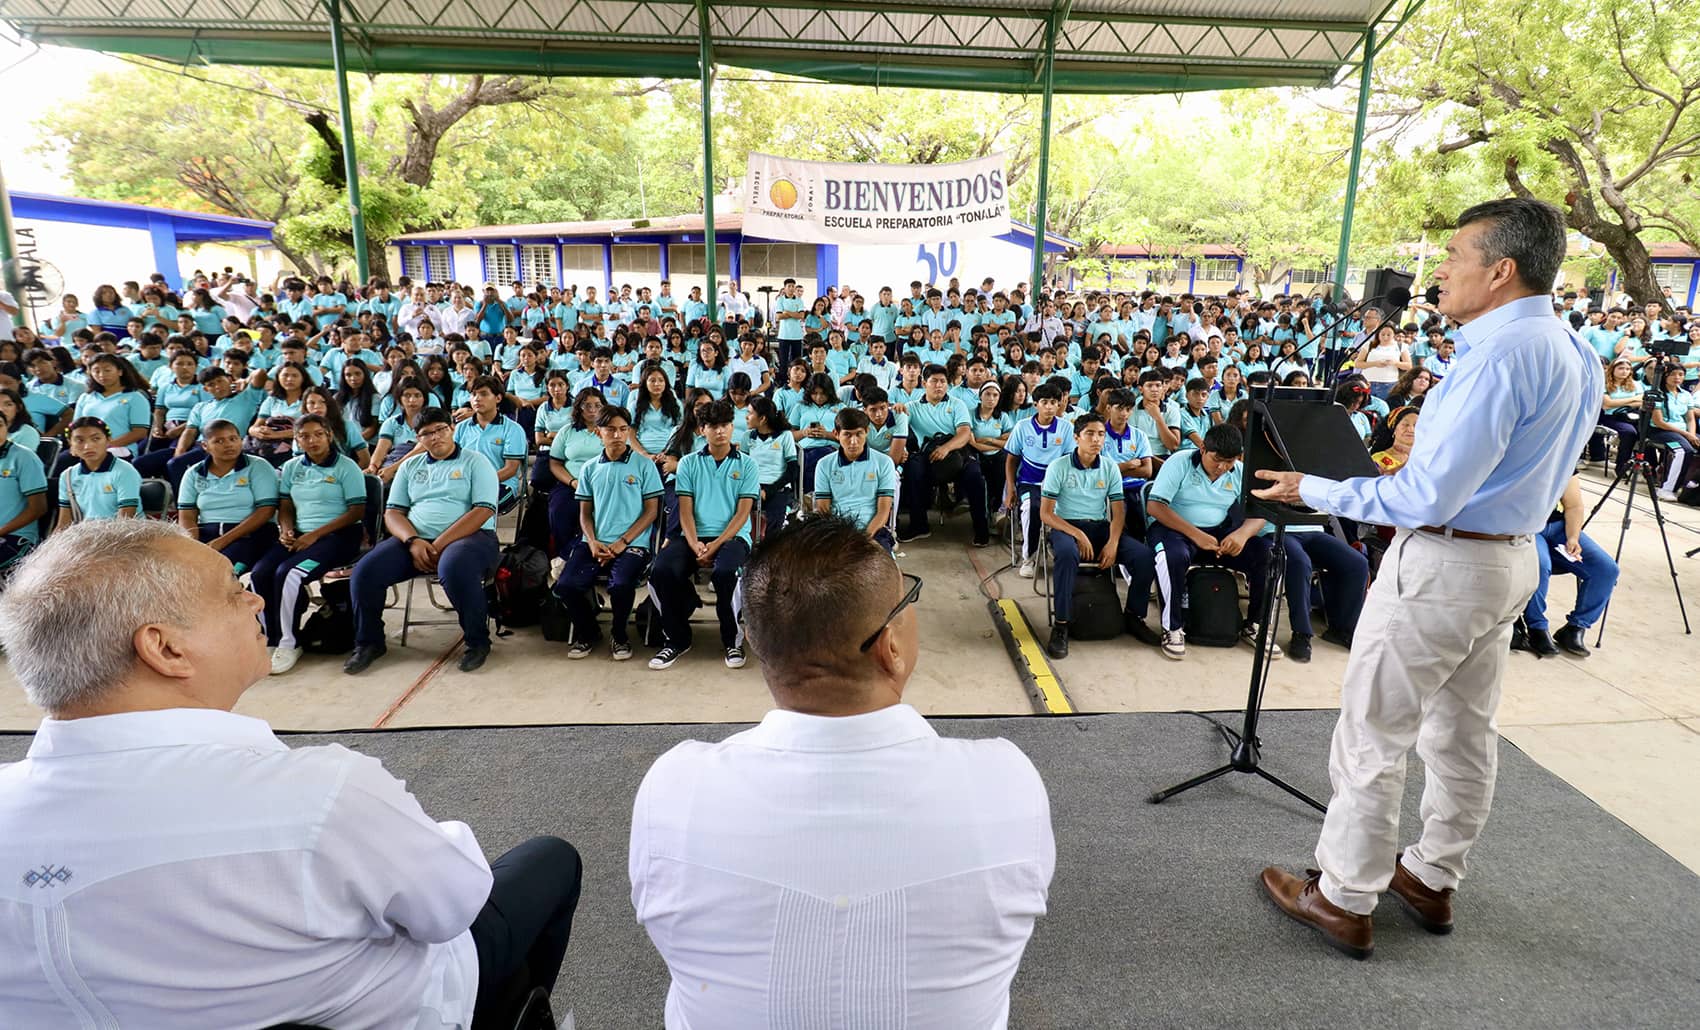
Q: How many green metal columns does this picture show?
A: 5